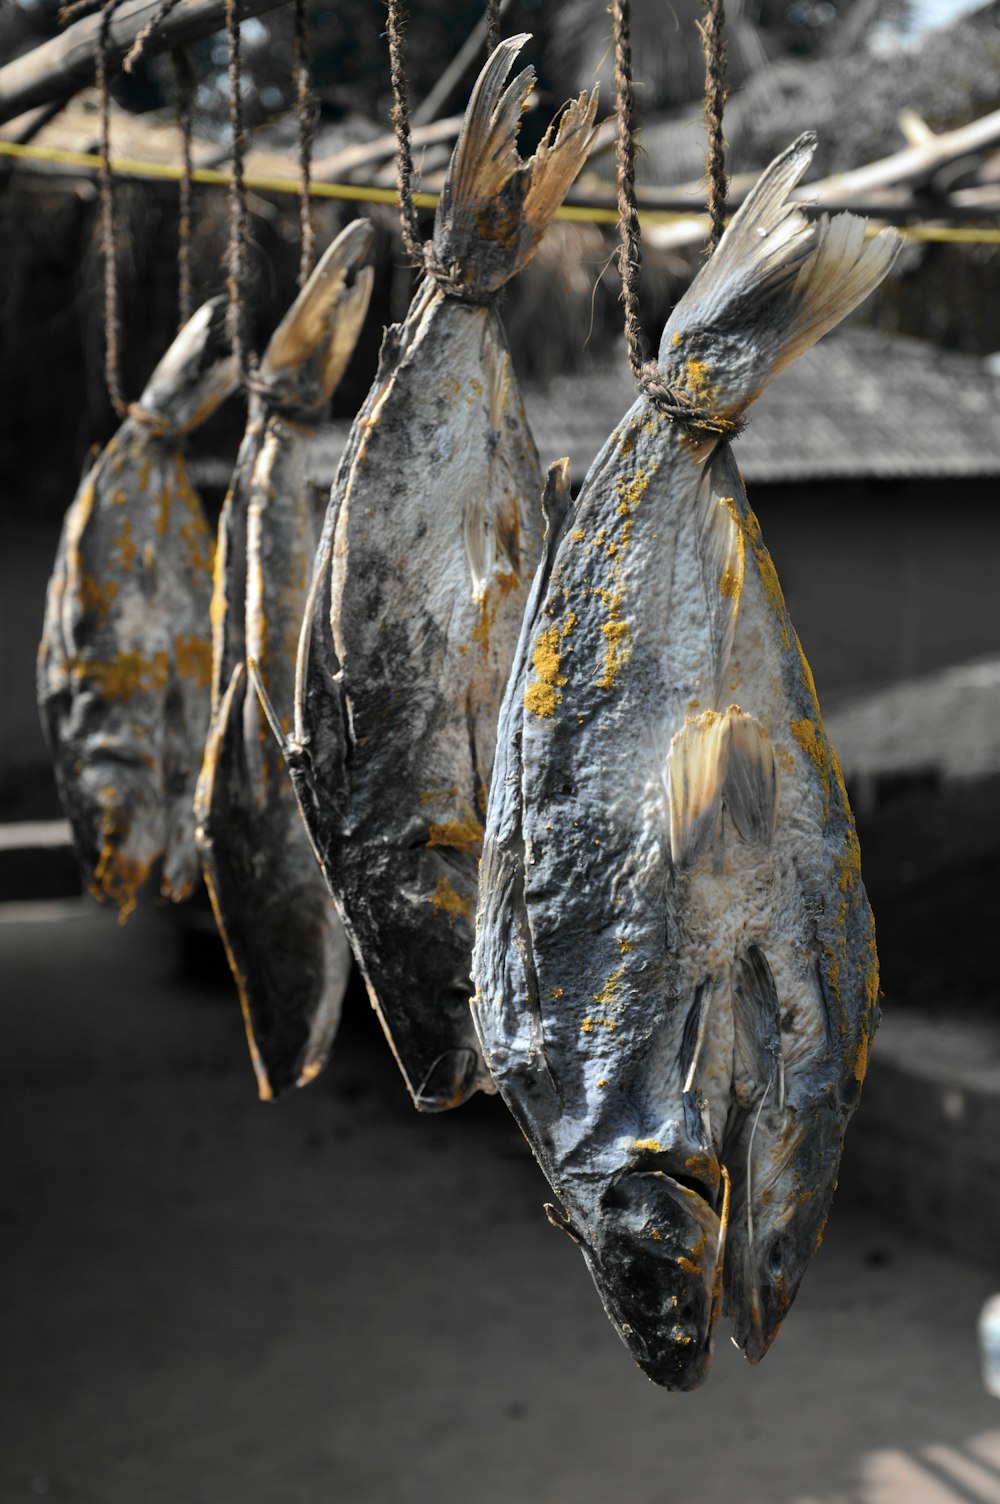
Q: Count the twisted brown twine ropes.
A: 8